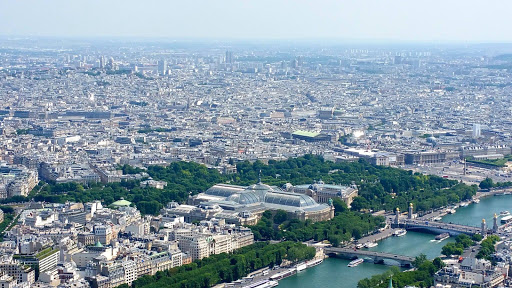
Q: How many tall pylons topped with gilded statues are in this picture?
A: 4